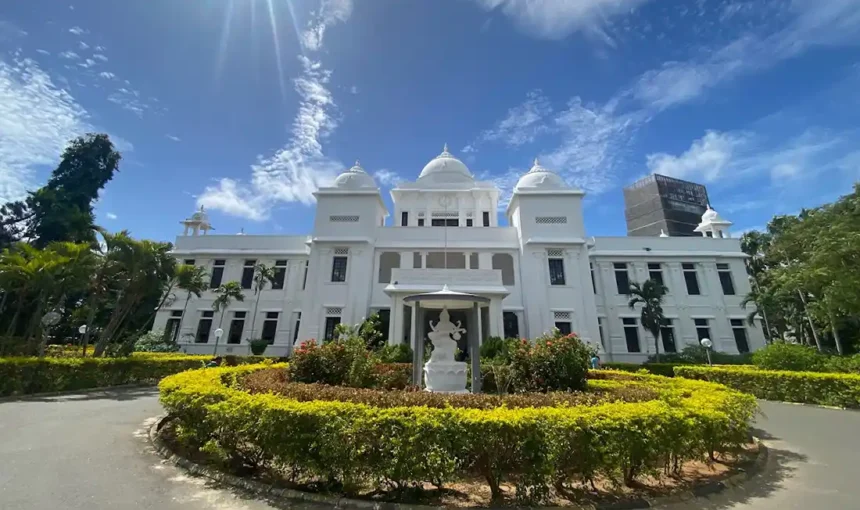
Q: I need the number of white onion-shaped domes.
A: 5